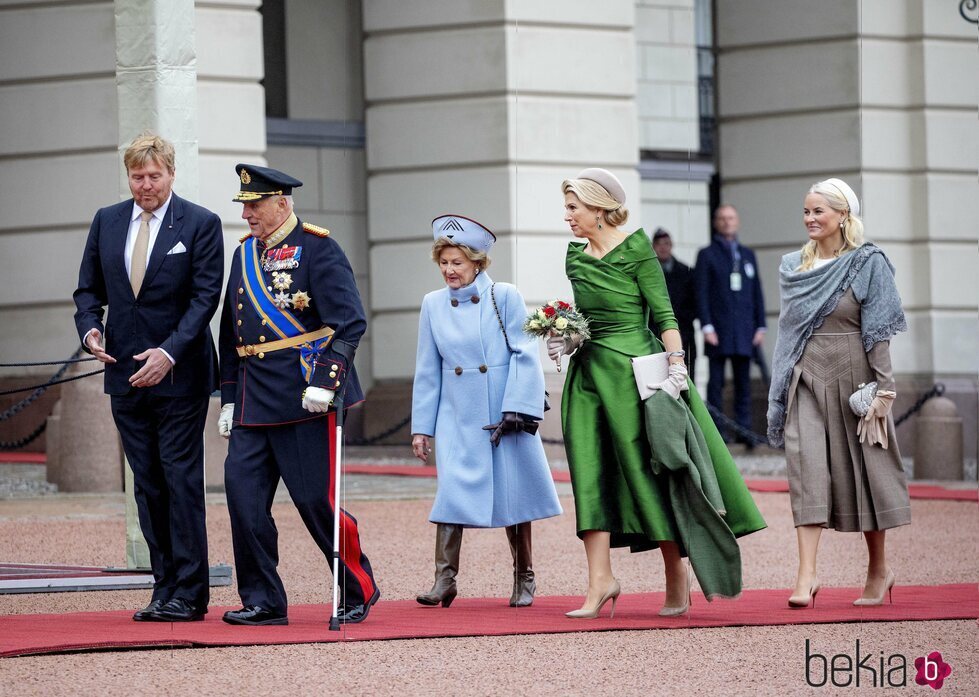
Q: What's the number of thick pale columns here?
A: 3